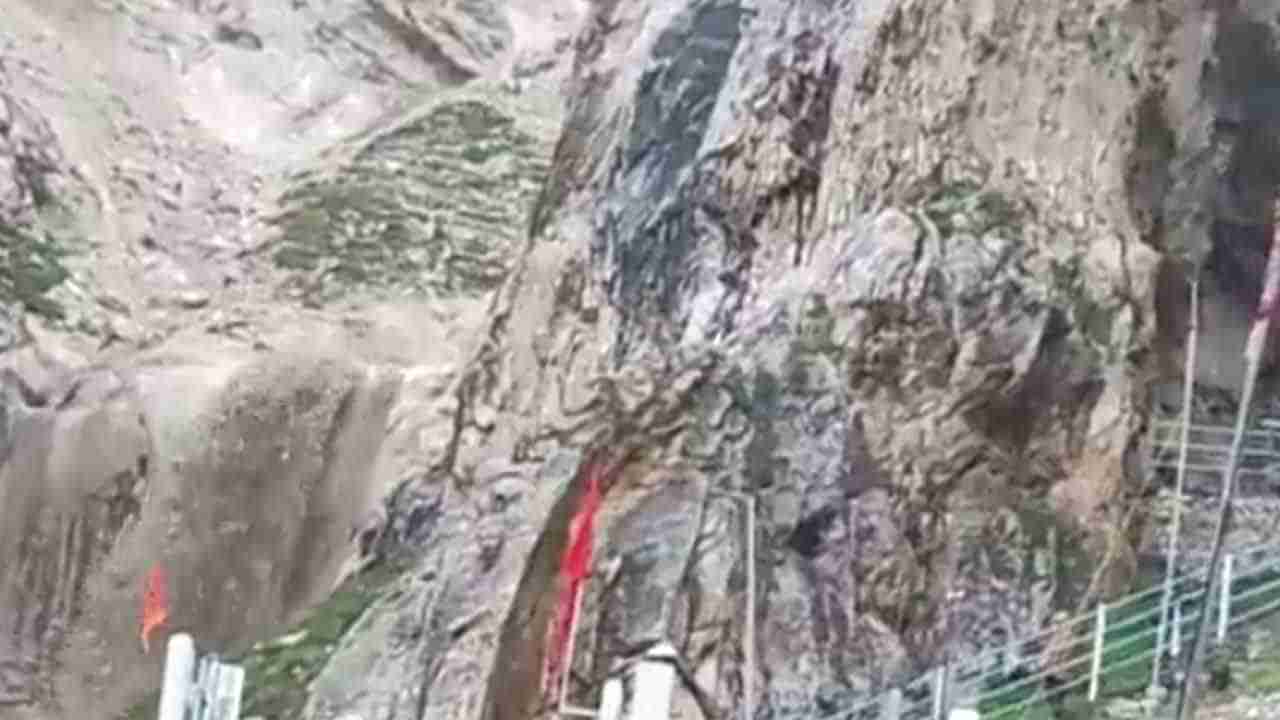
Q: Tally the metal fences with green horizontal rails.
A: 1